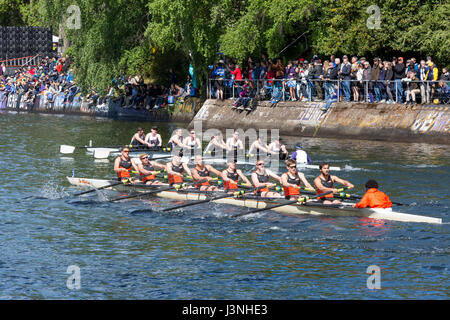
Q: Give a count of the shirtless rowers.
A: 0